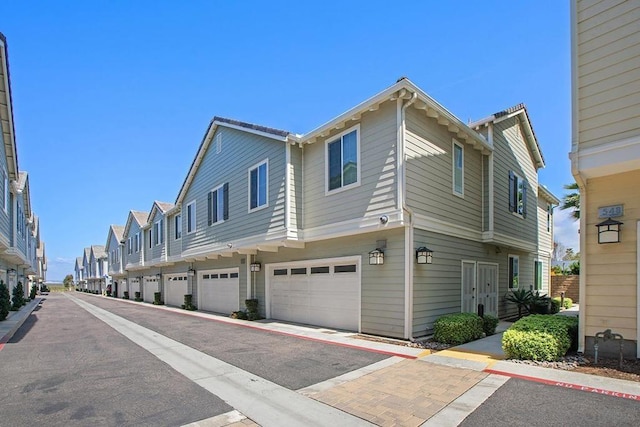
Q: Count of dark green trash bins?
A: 0